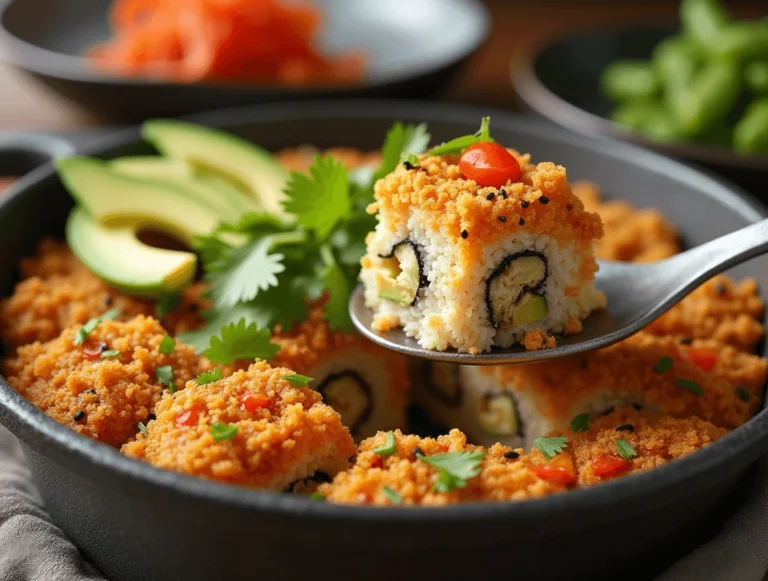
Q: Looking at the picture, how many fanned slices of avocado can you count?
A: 4